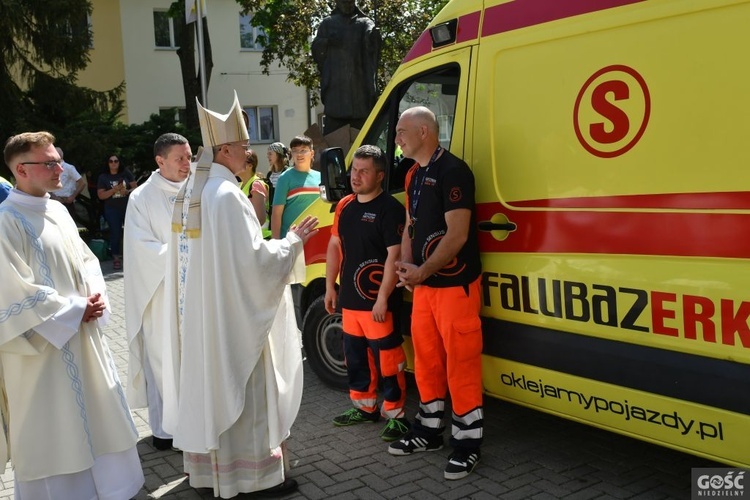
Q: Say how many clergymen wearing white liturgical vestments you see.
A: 3